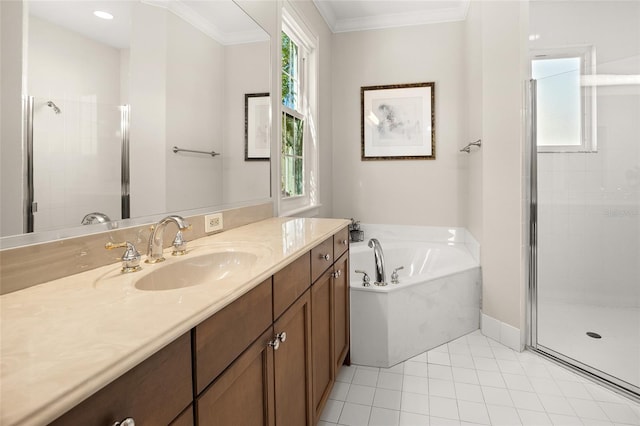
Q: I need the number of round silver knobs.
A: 7